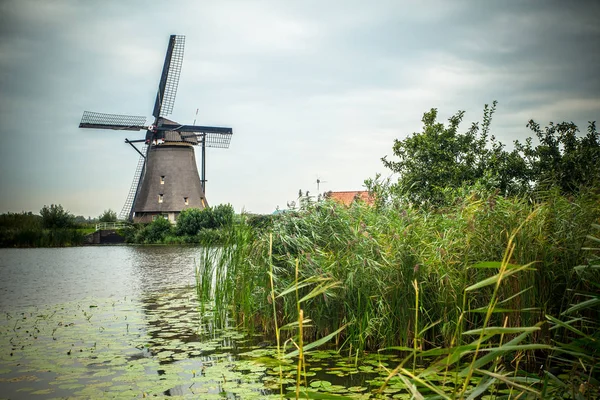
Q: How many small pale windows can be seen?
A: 4